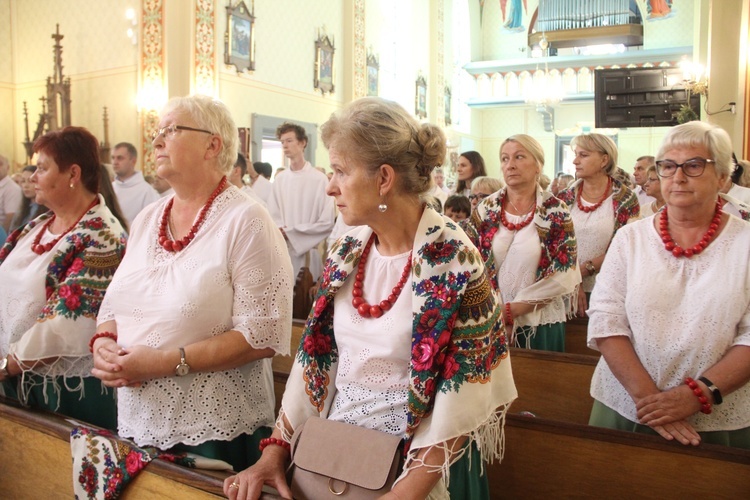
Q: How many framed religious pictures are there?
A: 5